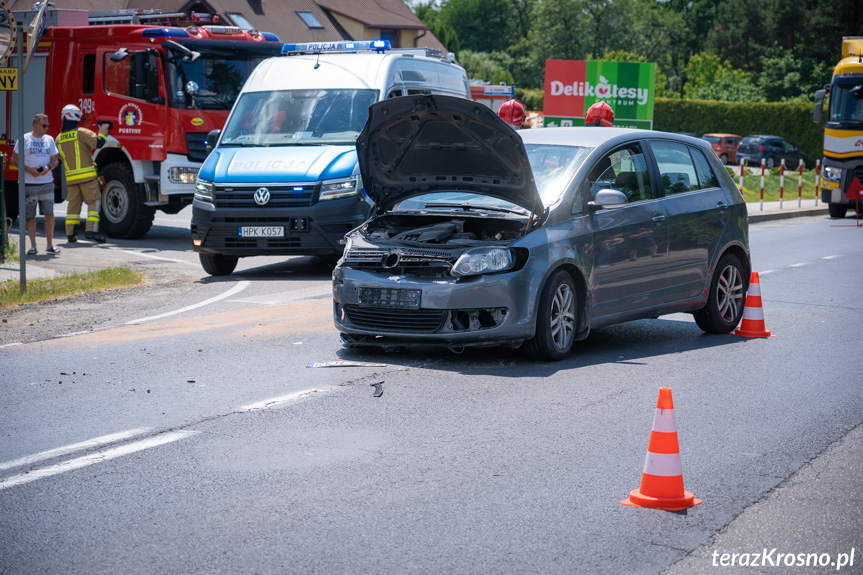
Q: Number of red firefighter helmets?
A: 2